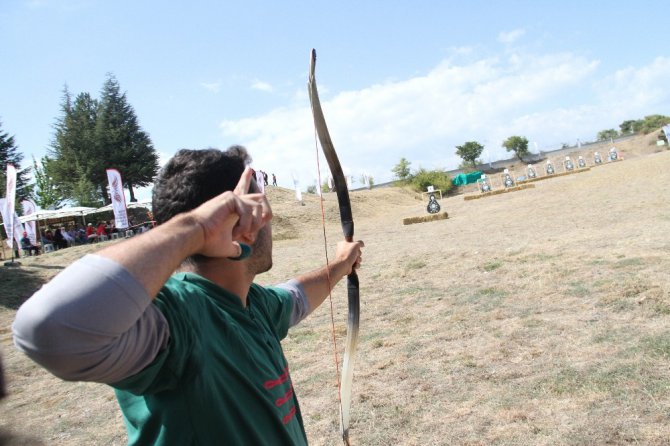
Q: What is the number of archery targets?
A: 9